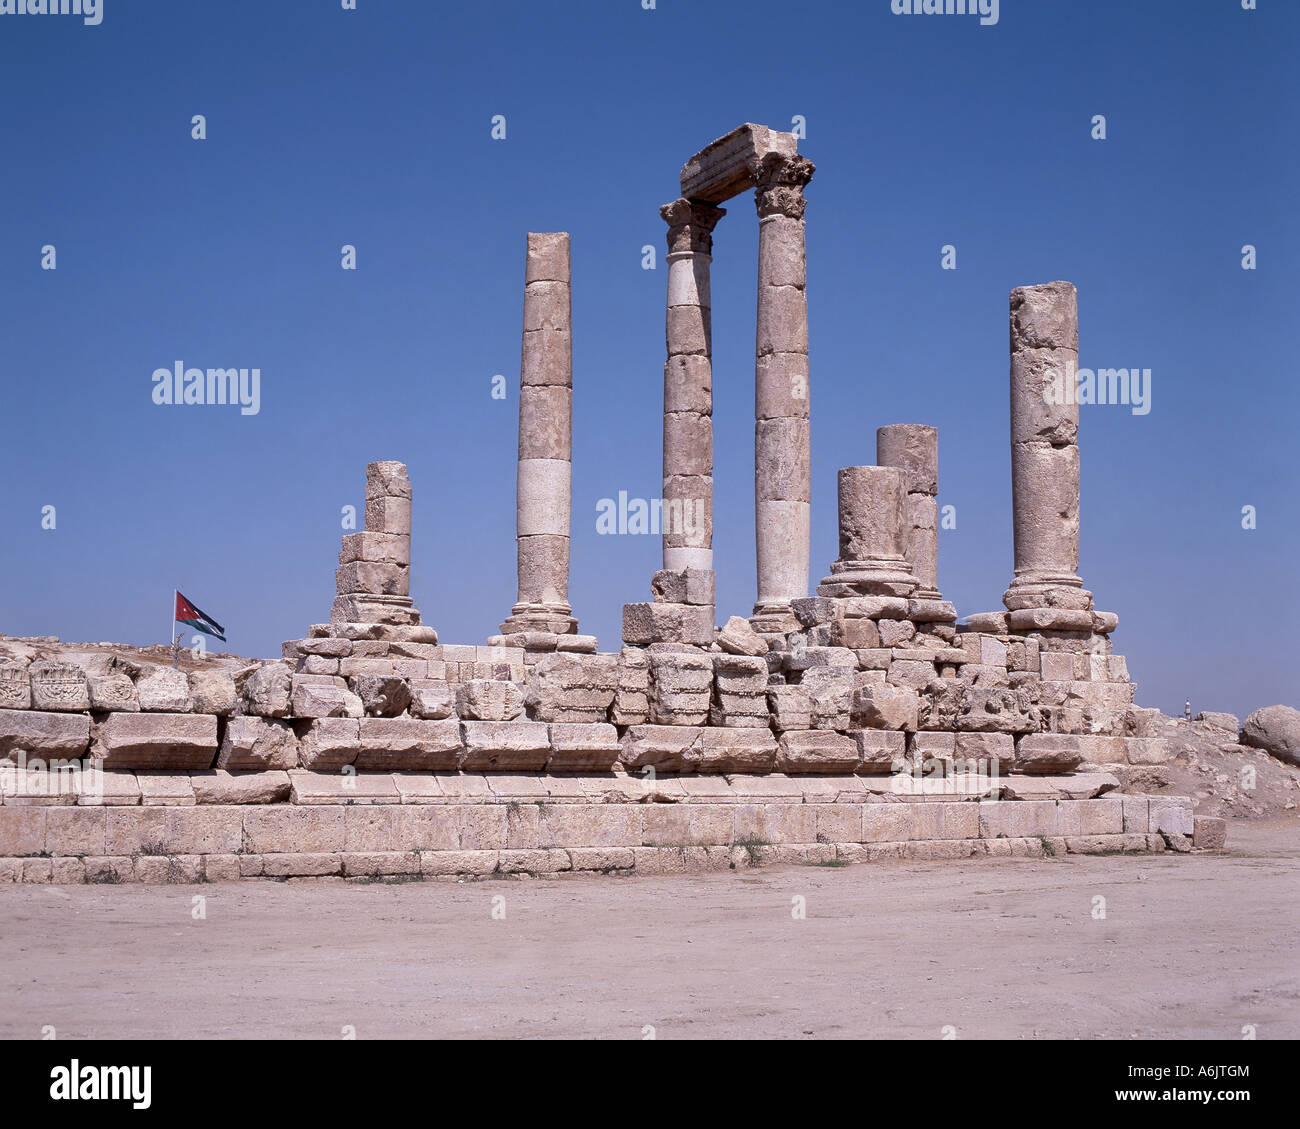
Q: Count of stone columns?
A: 7